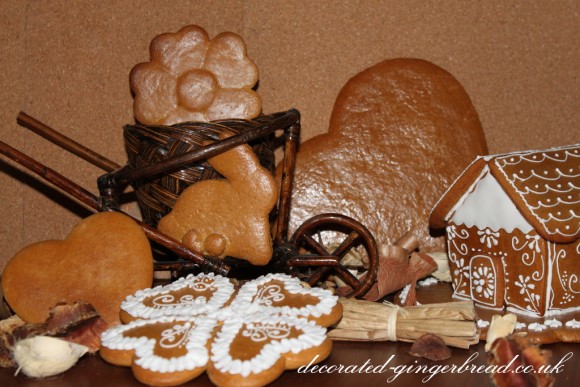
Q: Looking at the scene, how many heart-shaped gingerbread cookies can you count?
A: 6